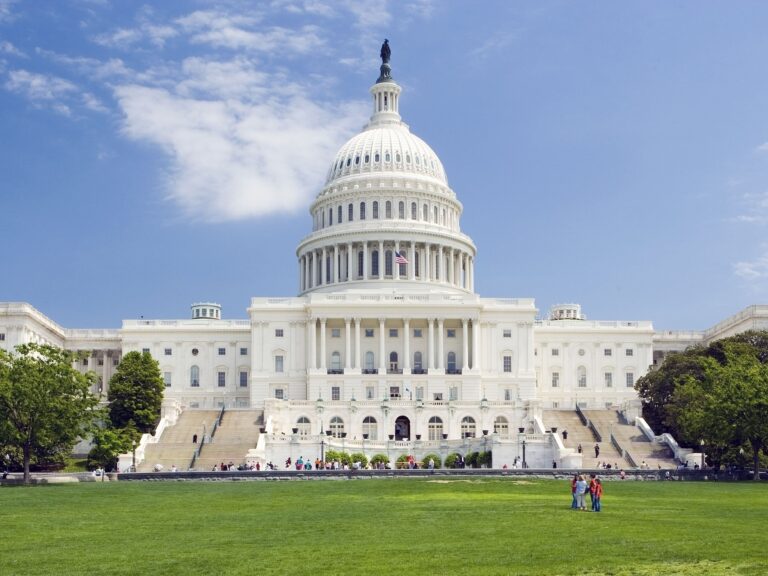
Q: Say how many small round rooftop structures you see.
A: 2